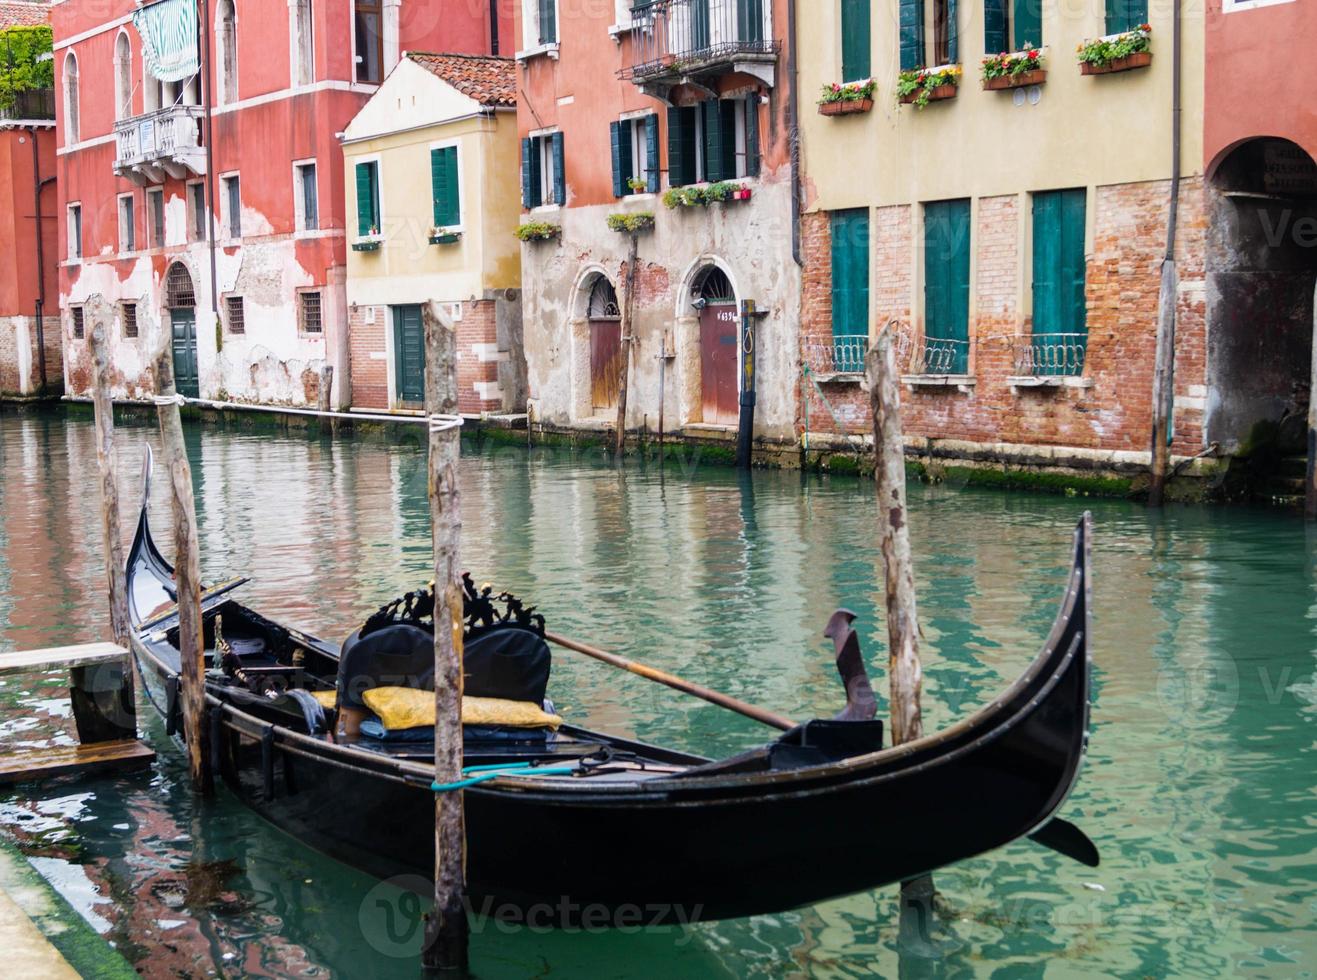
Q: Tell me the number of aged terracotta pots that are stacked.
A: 0